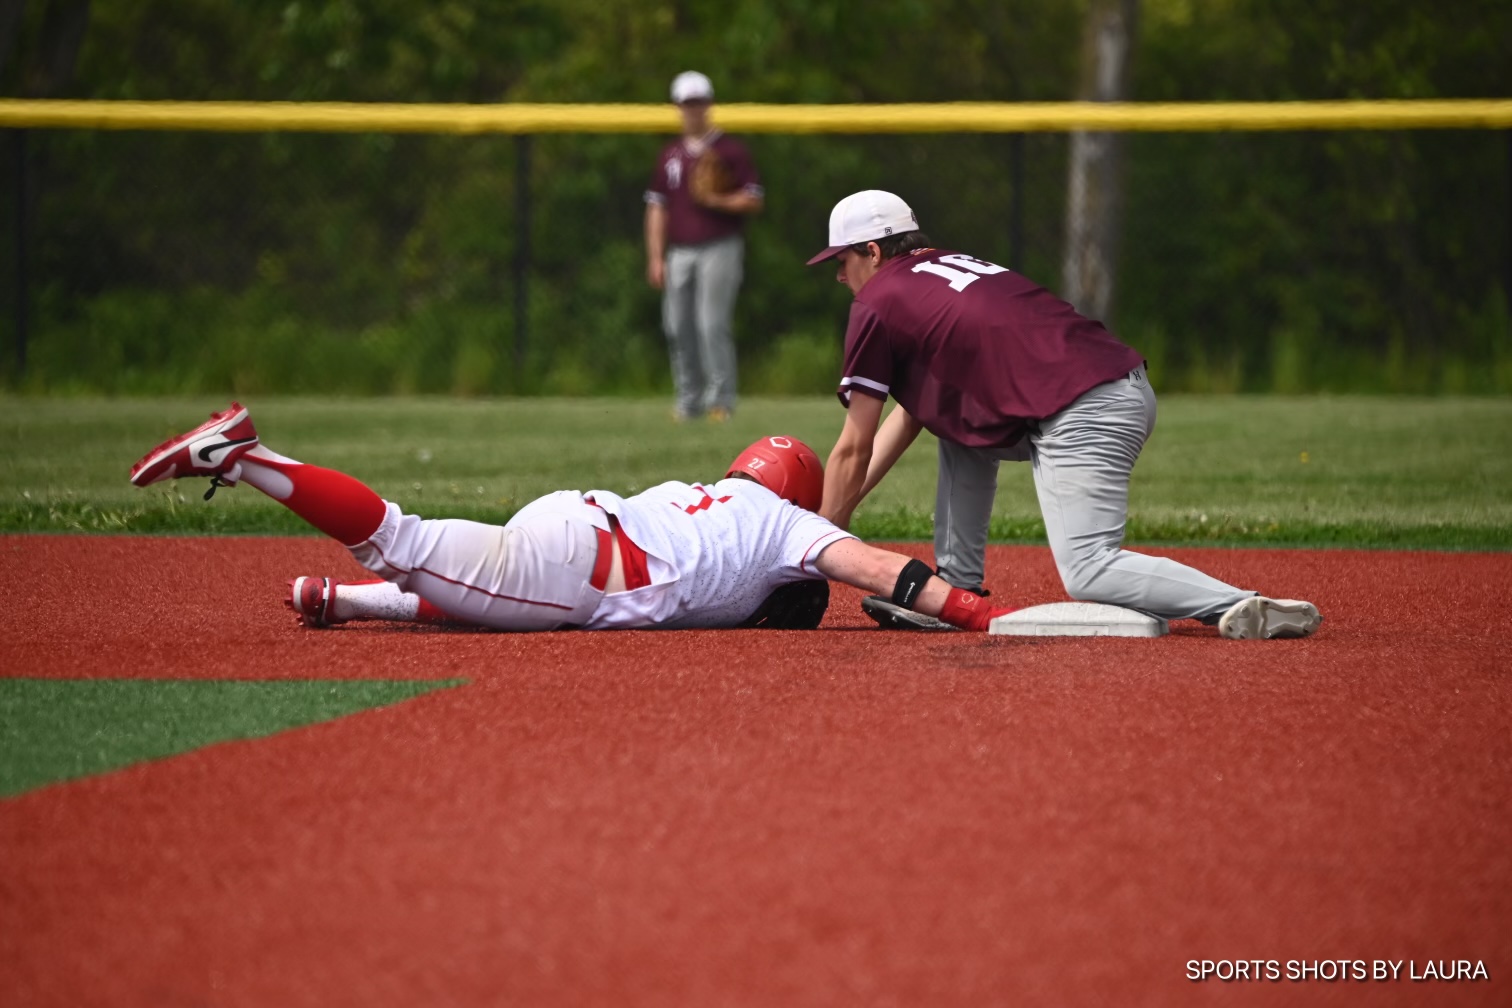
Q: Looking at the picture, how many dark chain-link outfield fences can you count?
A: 1